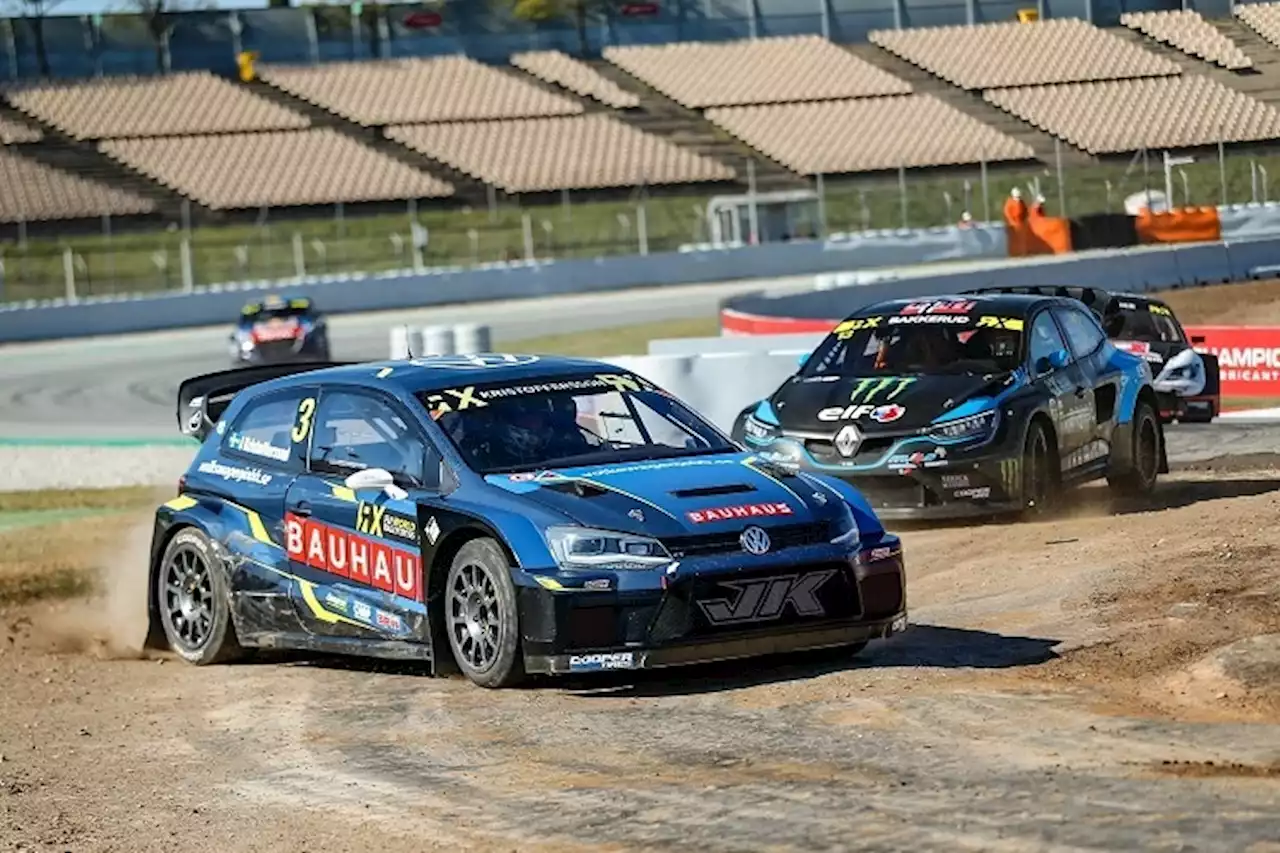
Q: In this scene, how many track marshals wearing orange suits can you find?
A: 2